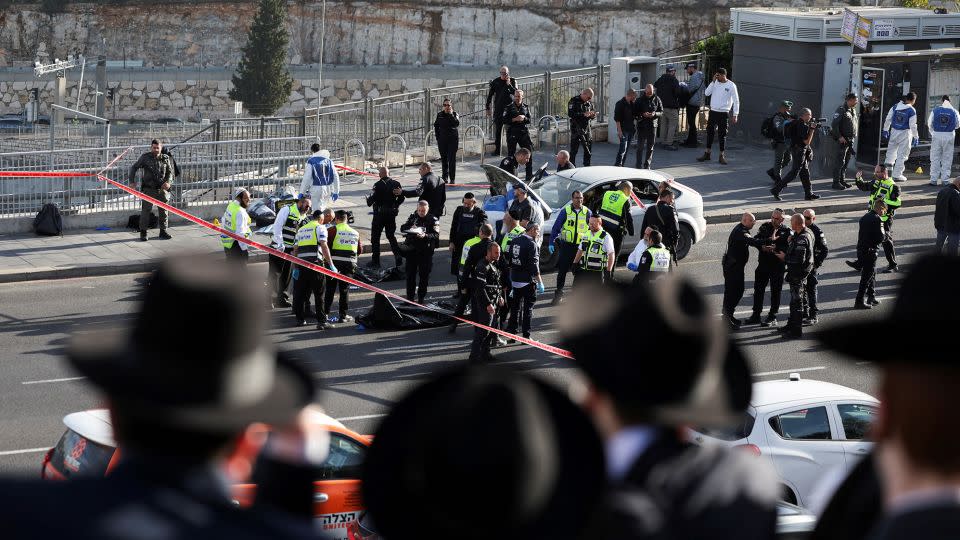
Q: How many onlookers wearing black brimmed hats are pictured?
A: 4